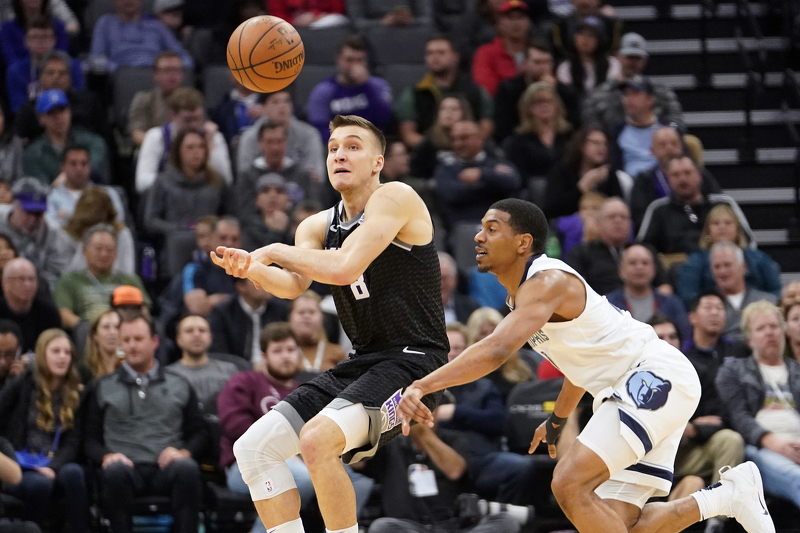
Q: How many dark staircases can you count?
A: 1